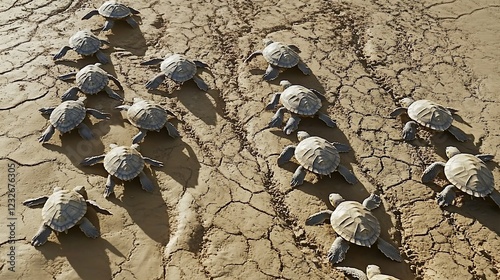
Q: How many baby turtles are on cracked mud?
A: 15